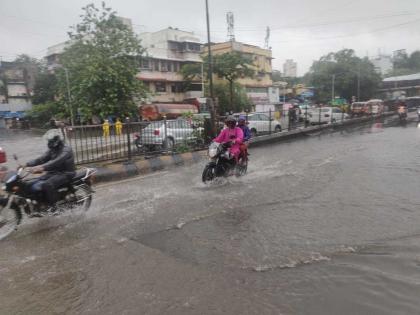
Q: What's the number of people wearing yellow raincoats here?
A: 2